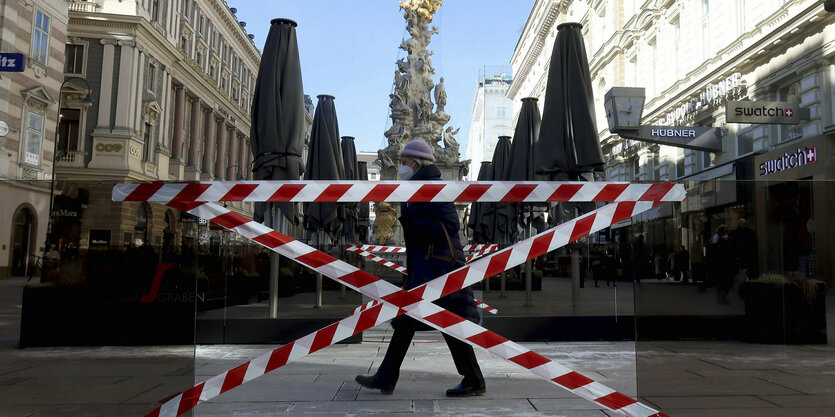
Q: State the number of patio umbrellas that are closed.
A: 8